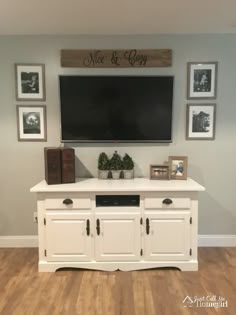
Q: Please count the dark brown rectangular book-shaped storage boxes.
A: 2